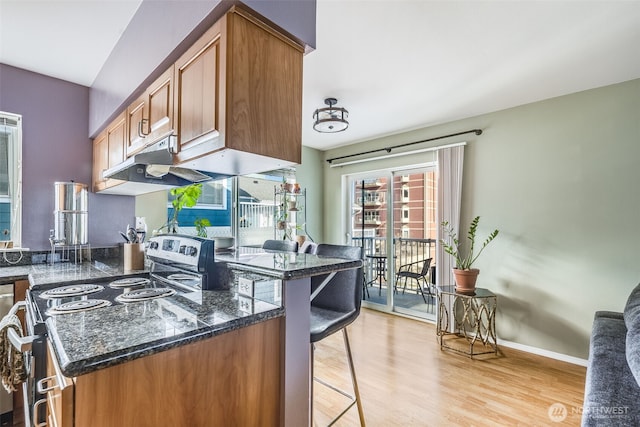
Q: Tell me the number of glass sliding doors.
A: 2